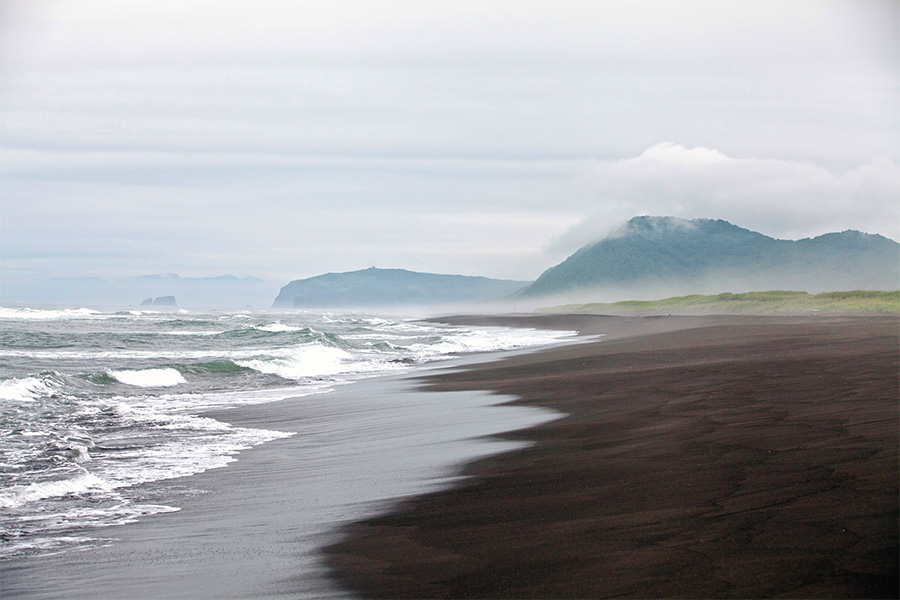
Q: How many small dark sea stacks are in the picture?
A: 2